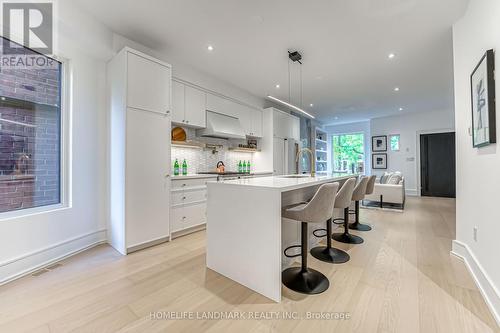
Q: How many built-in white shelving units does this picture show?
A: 1